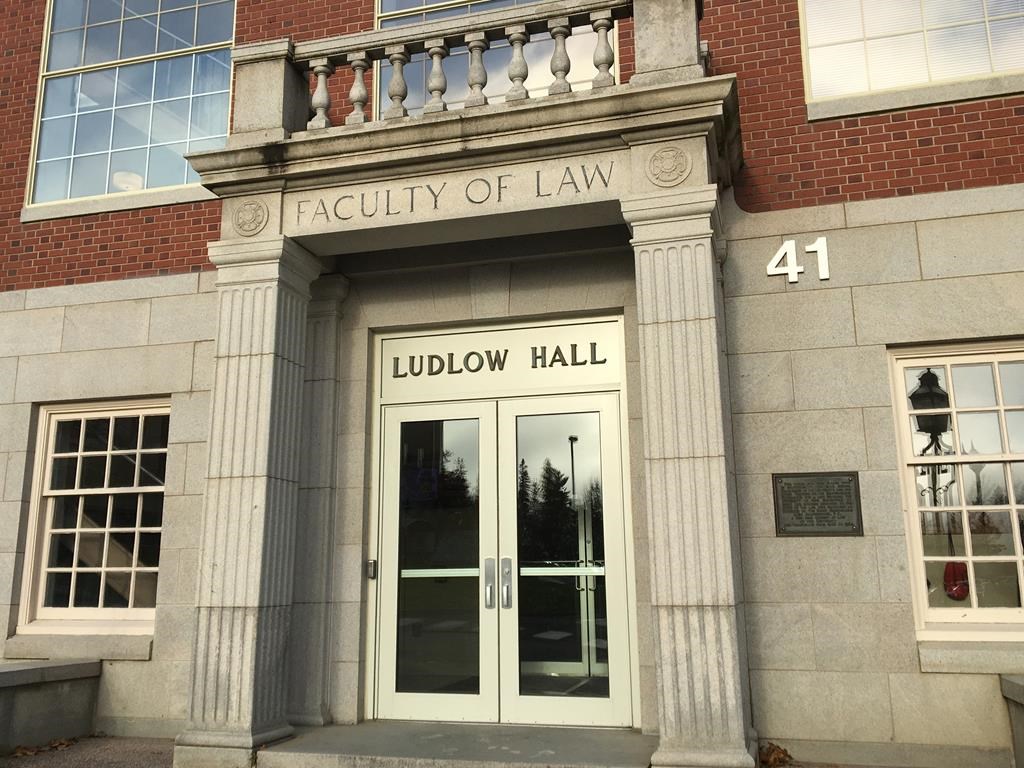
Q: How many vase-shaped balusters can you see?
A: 8